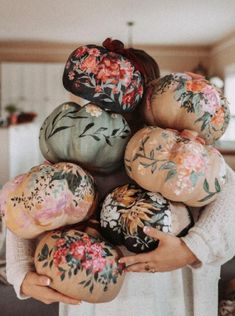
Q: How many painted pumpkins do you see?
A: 7